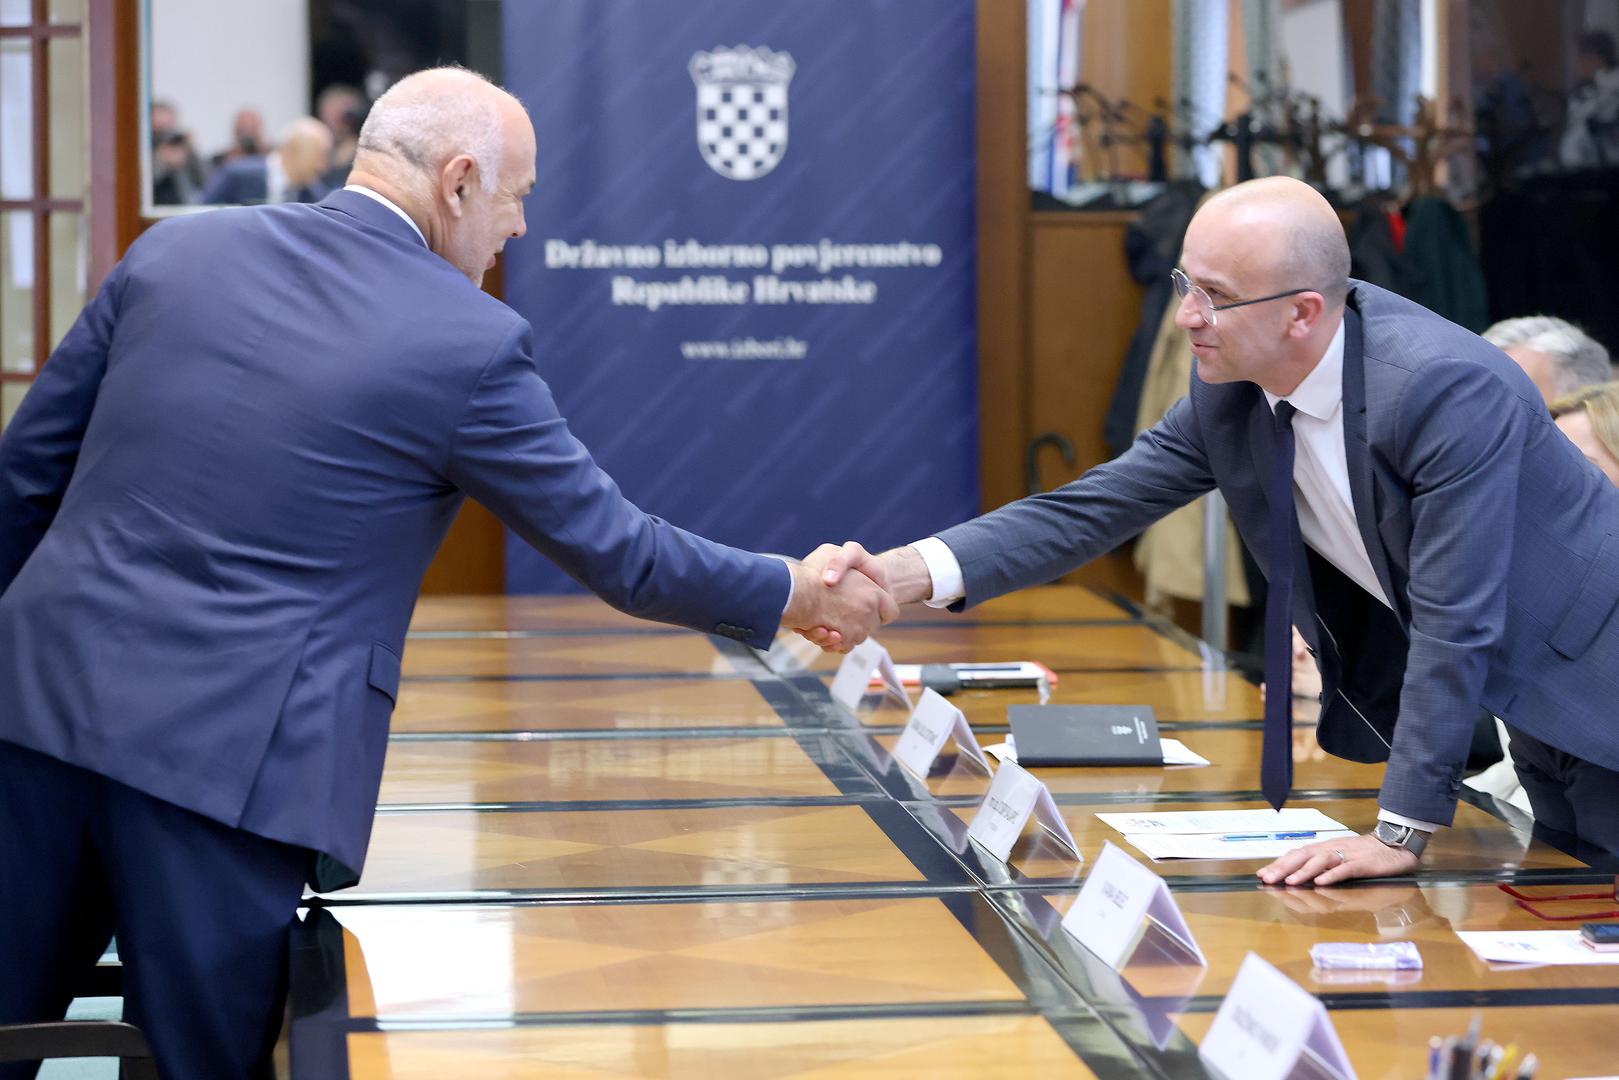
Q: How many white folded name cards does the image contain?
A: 5